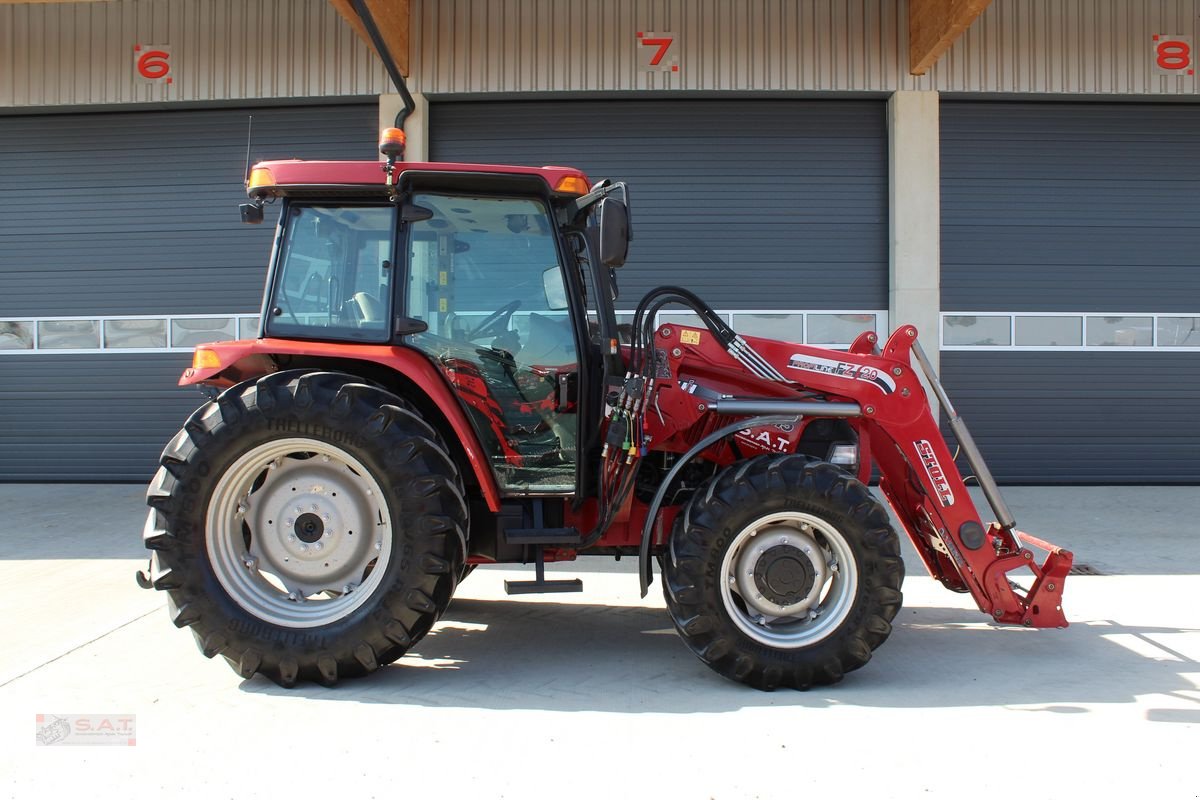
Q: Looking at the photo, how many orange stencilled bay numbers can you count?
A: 3